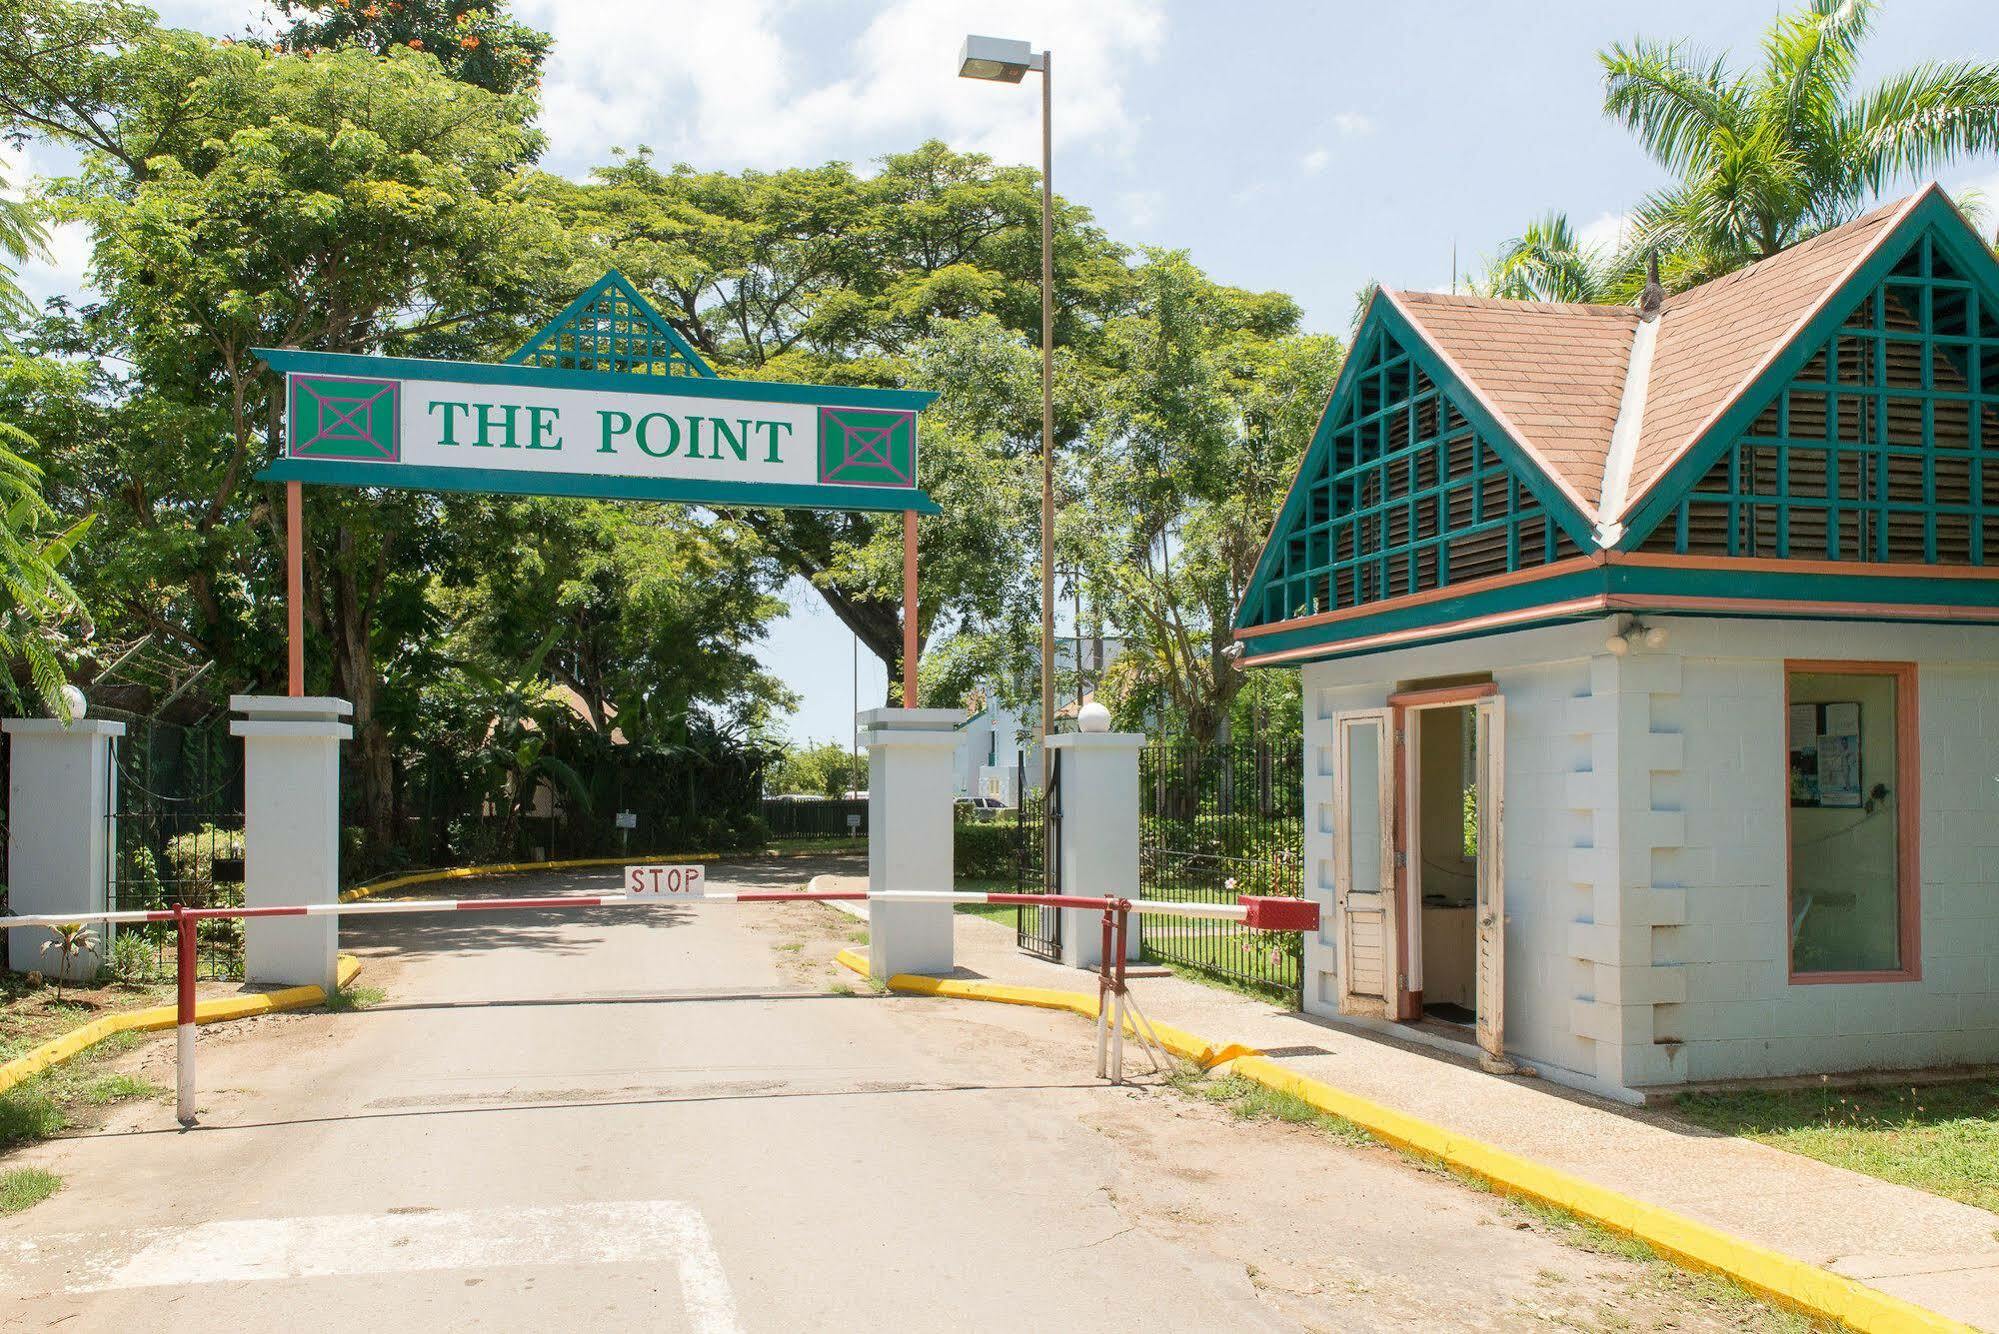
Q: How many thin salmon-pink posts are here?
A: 2